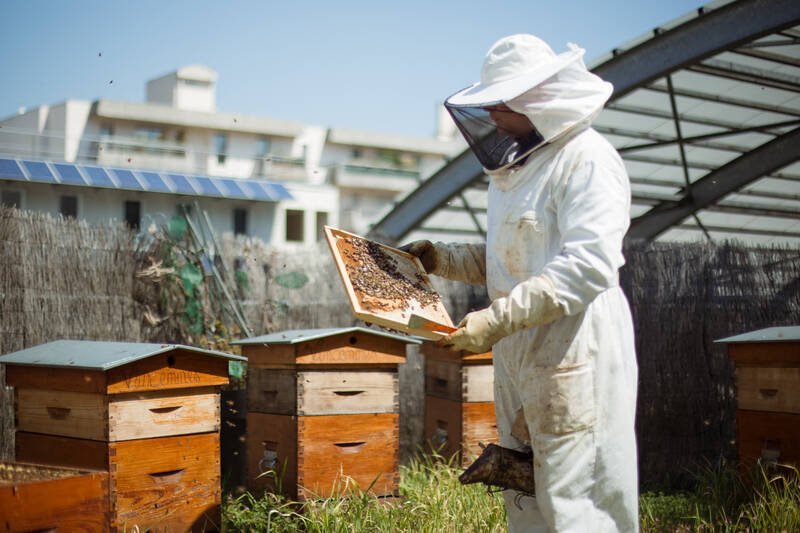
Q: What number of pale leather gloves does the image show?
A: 2